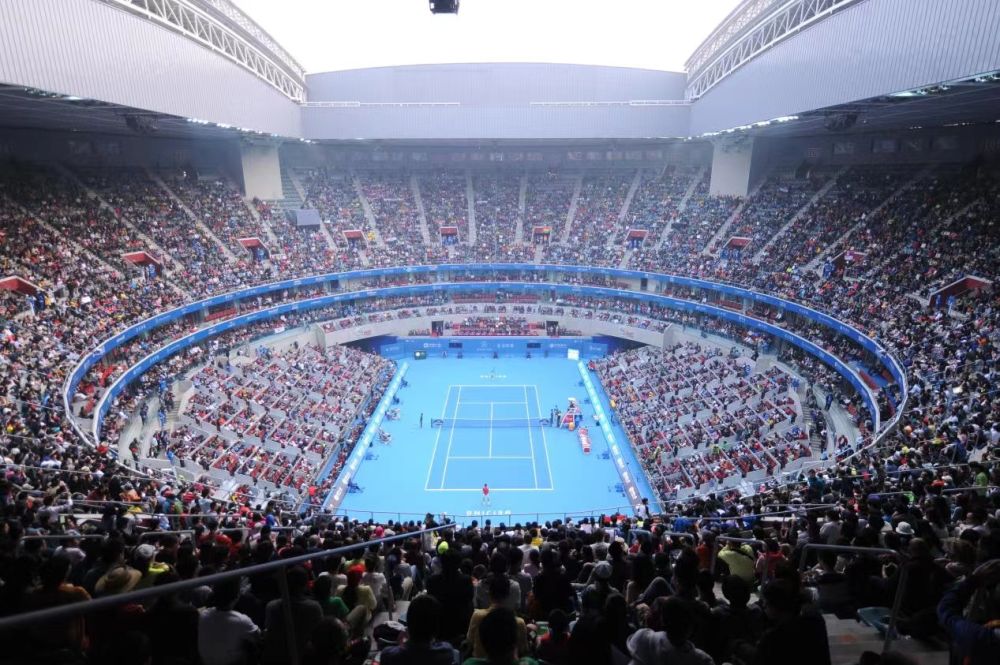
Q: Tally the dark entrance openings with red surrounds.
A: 10